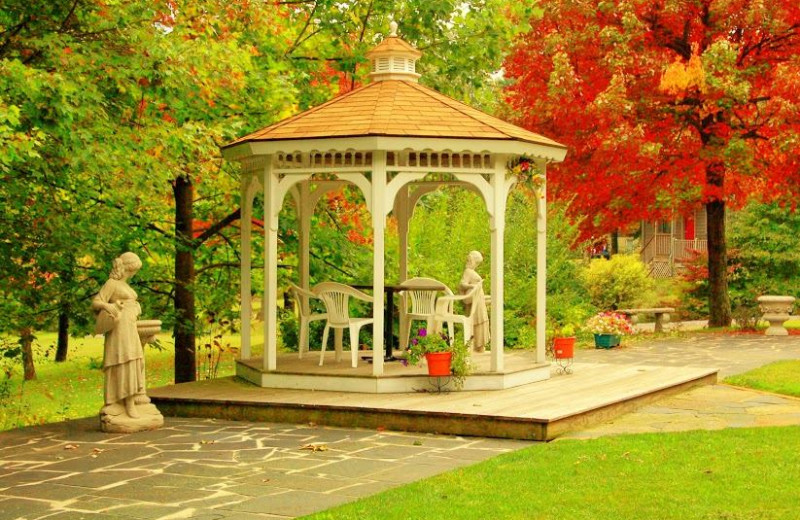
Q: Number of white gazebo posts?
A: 7